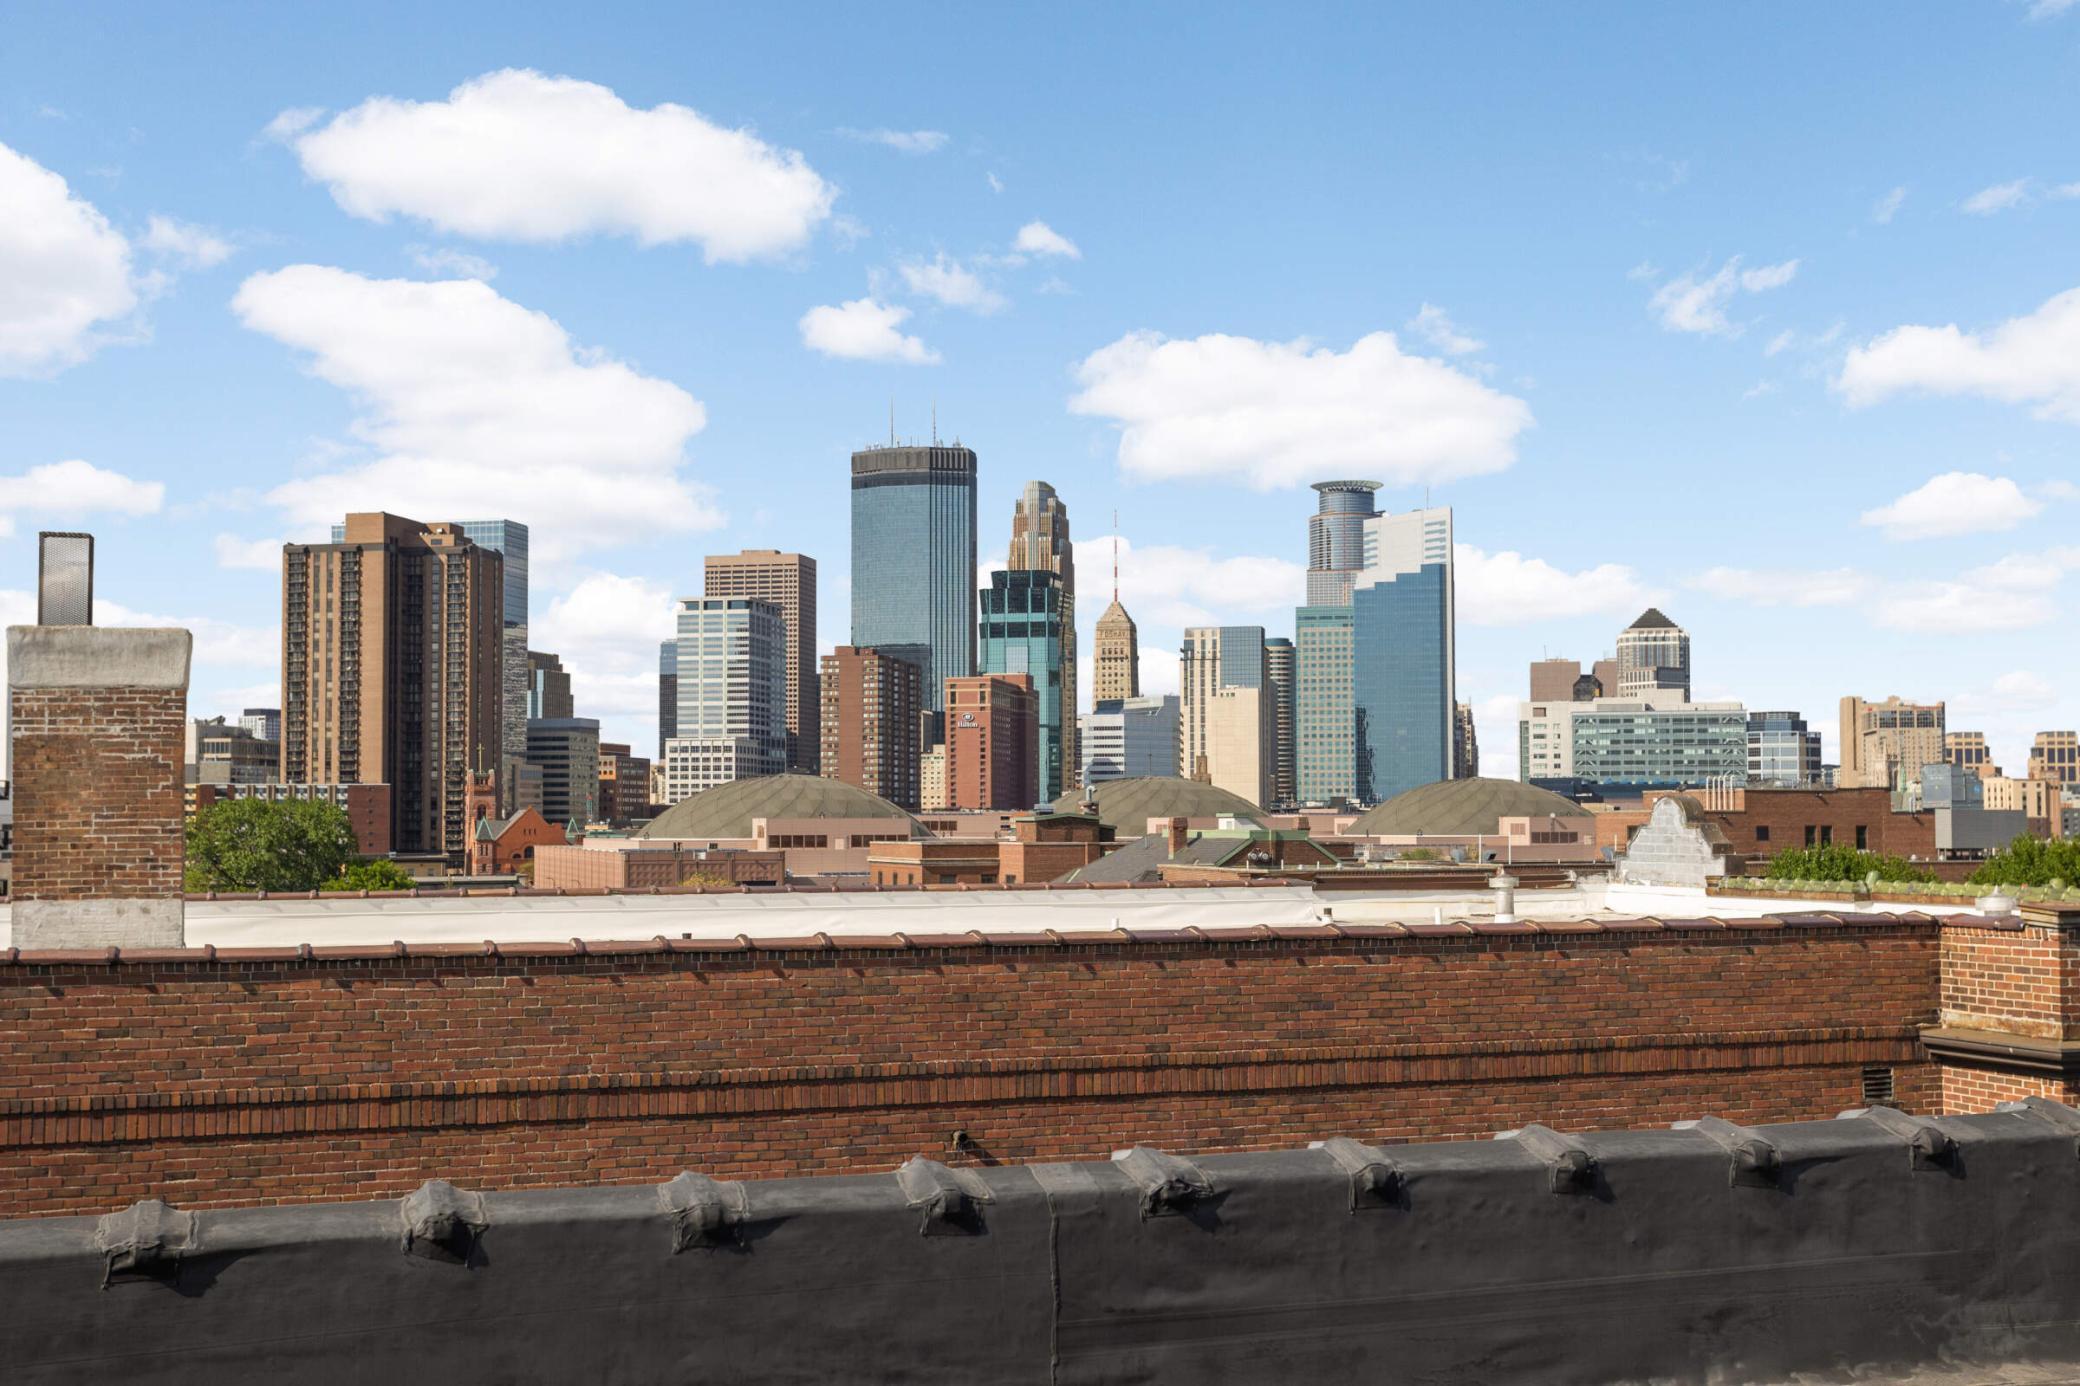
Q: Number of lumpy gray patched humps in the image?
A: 10